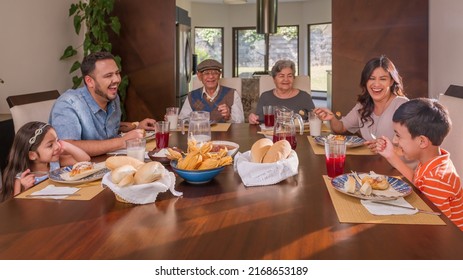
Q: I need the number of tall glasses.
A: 6